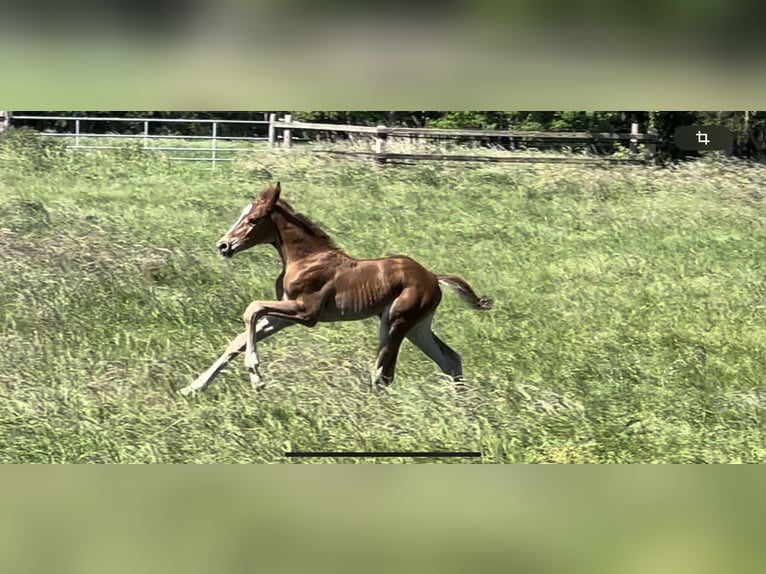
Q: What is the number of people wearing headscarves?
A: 0